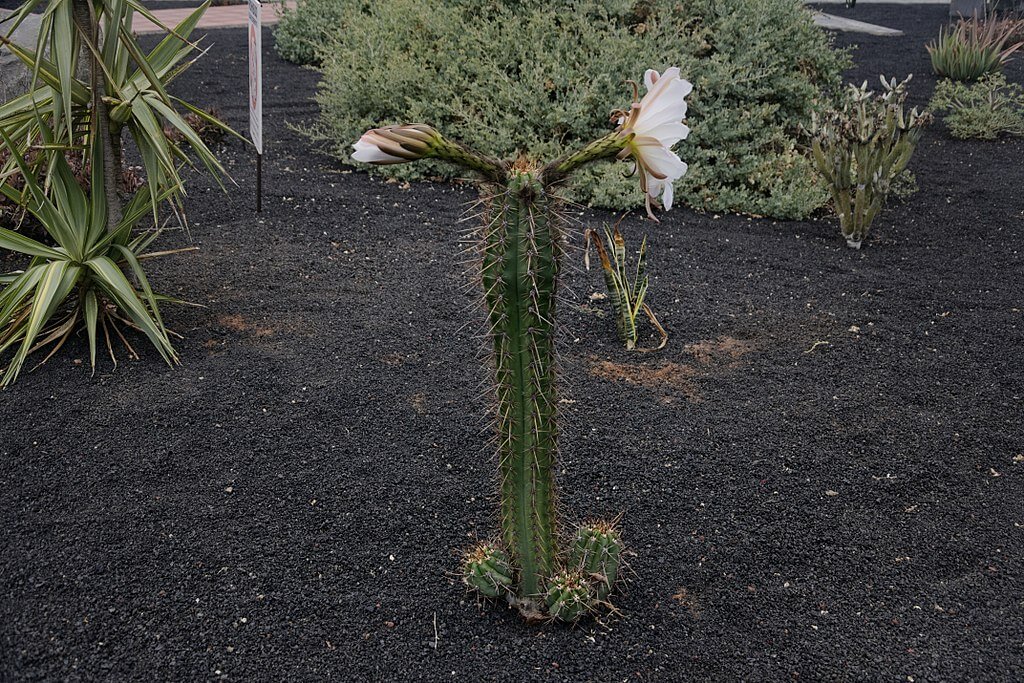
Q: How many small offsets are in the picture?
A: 3